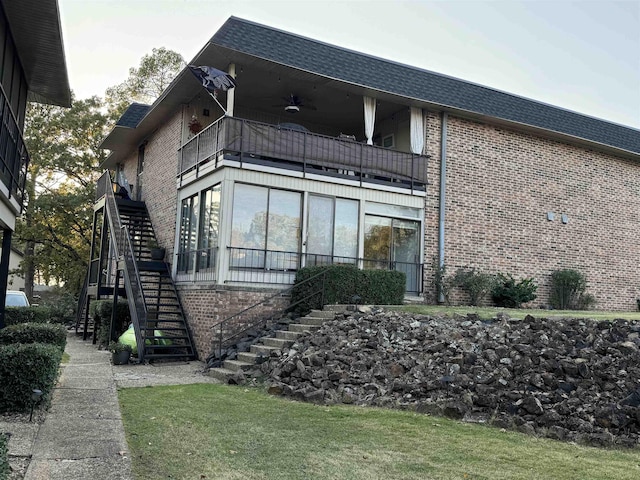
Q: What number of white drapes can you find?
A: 2